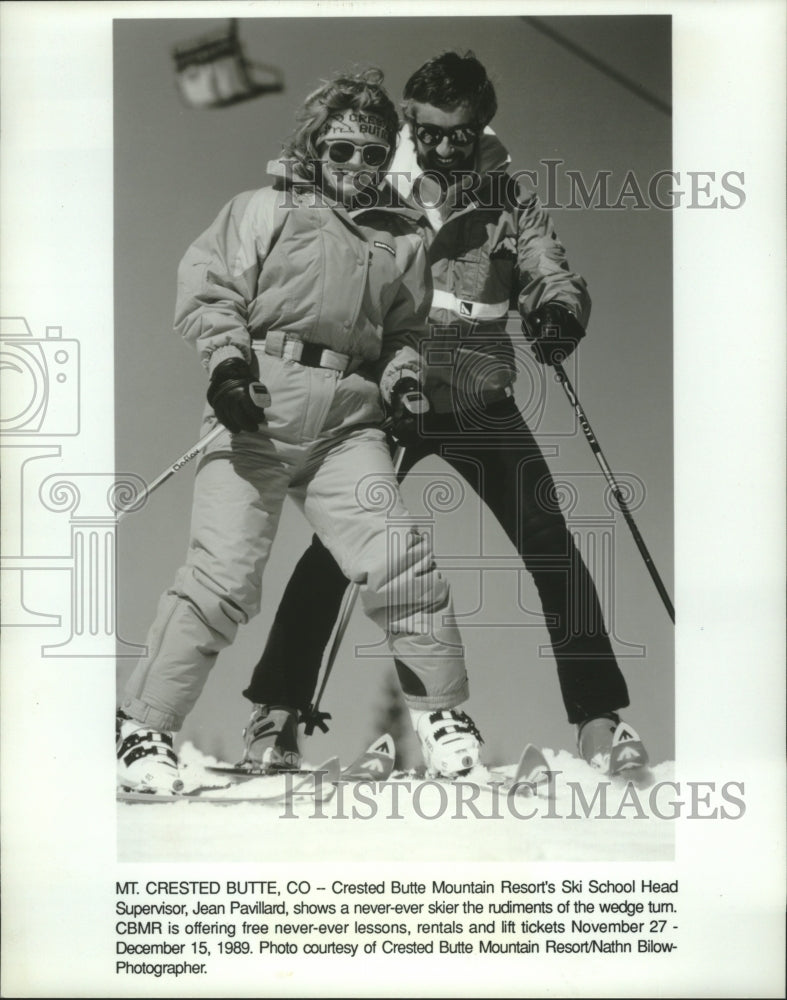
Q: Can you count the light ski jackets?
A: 1